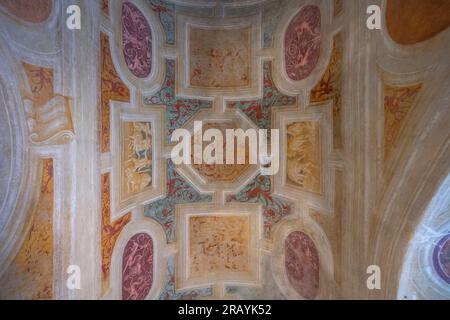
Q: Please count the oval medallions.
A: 4